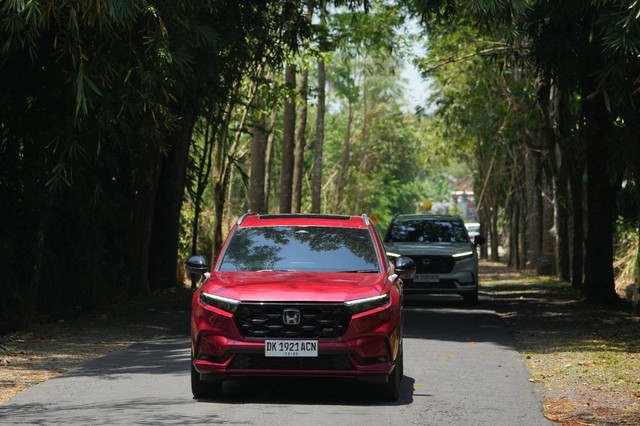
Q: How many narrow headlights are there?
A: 4